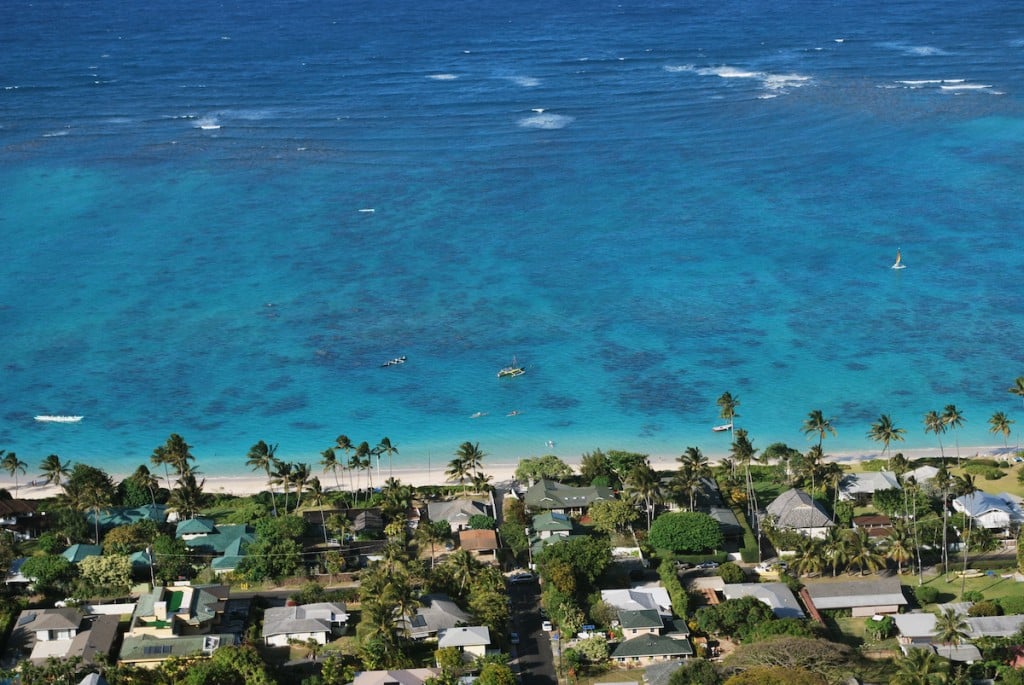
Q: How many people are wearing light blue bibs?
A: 0